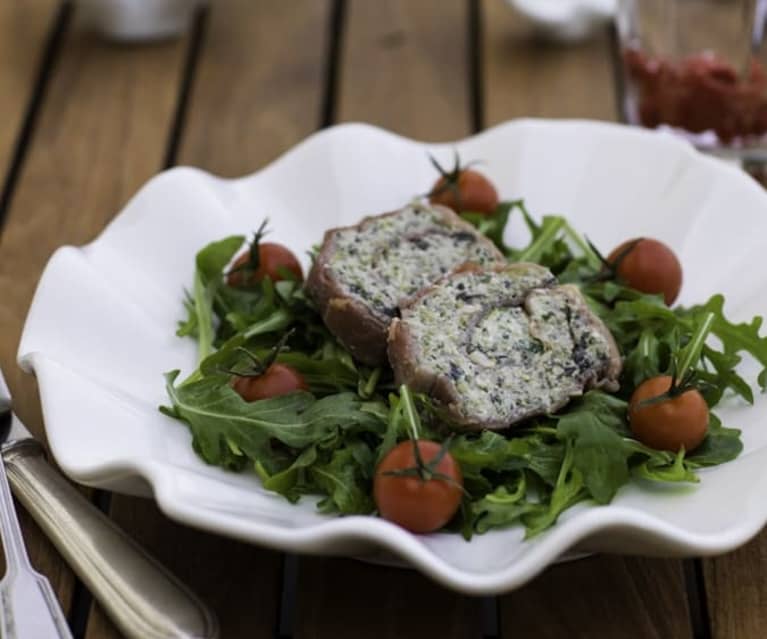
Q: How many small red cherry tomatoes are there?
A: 6